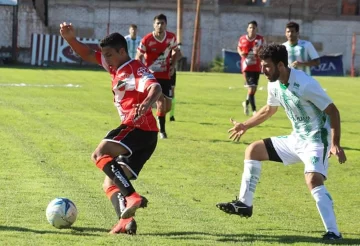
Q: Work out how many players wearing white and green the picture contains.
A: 3